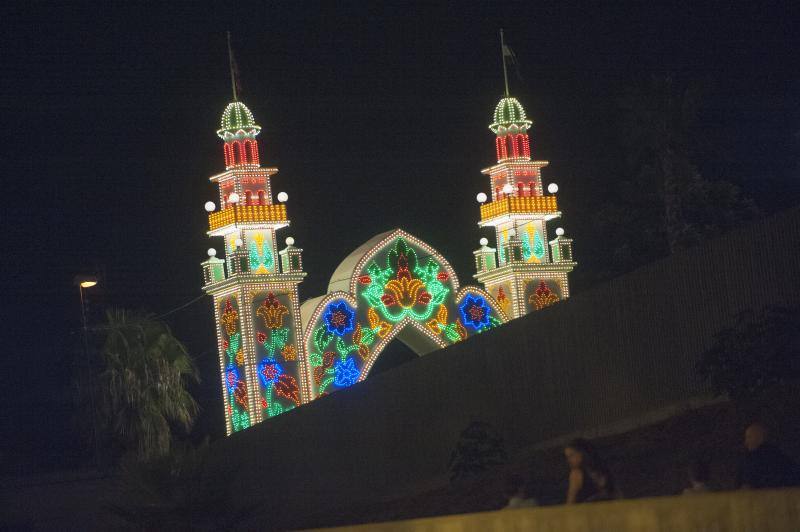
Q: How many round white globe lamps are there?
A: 12